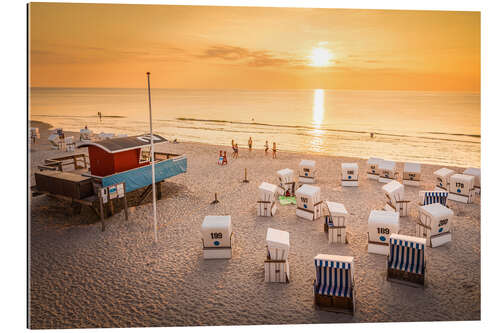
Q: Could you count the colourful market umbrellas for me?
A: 0